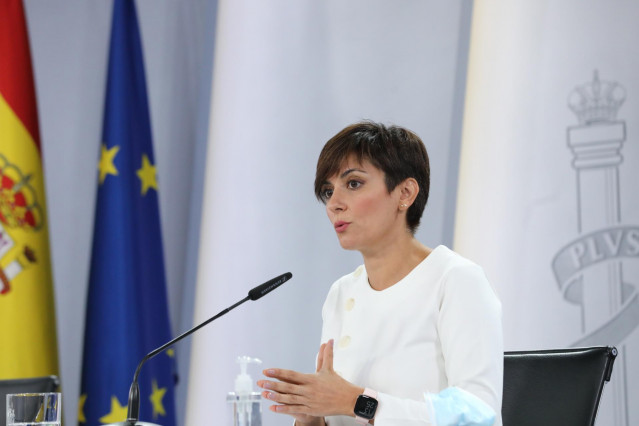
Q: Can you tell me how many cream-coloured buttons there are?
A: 3